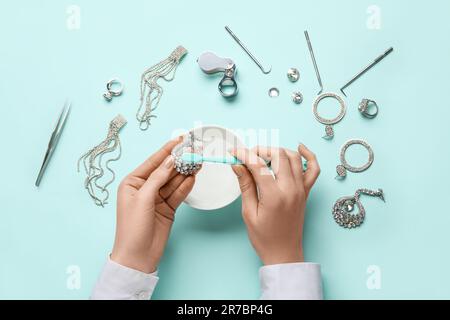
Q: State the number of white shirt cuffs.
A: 2